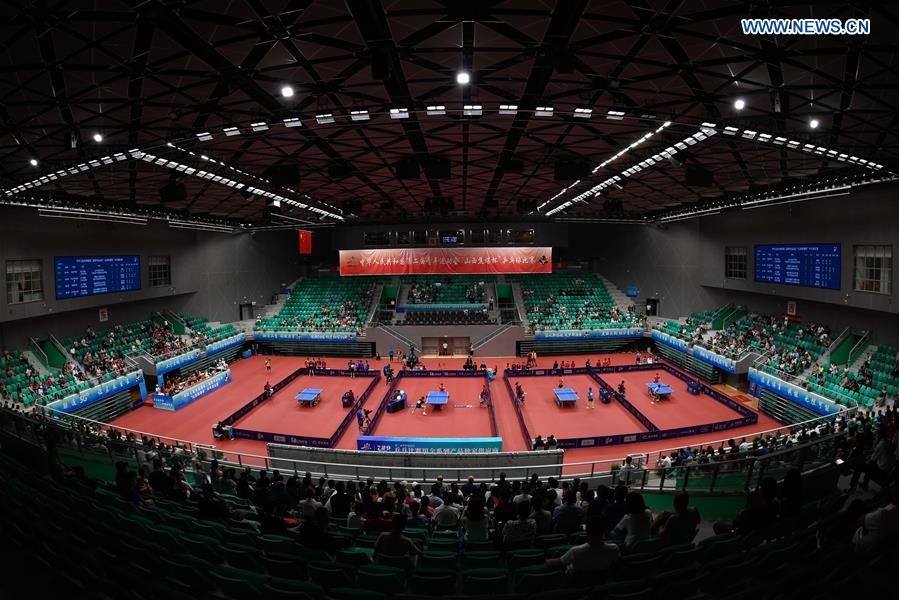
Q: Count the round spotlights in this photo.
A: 6